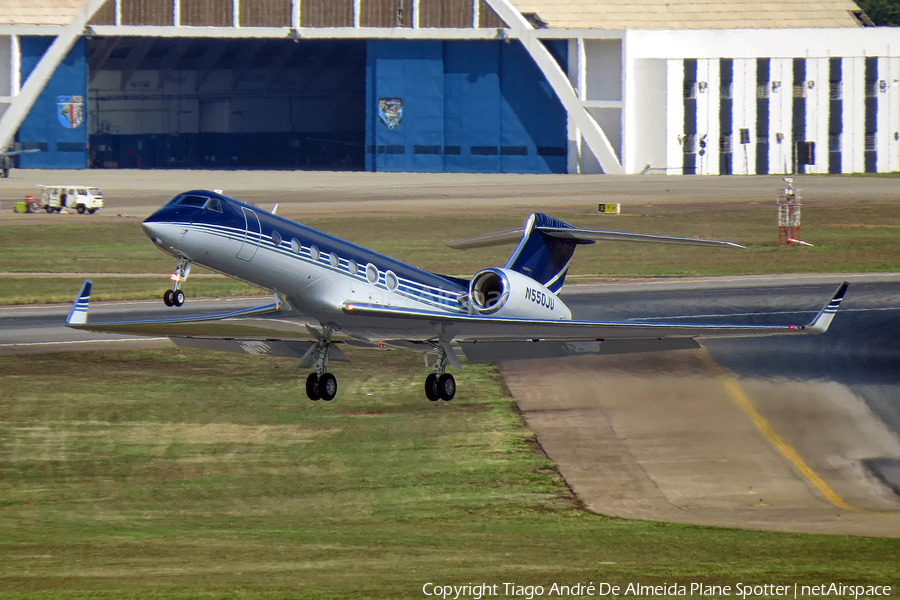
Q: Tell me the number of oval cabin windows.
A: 7